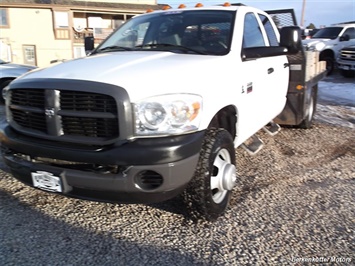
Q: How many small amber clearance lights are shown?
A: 5